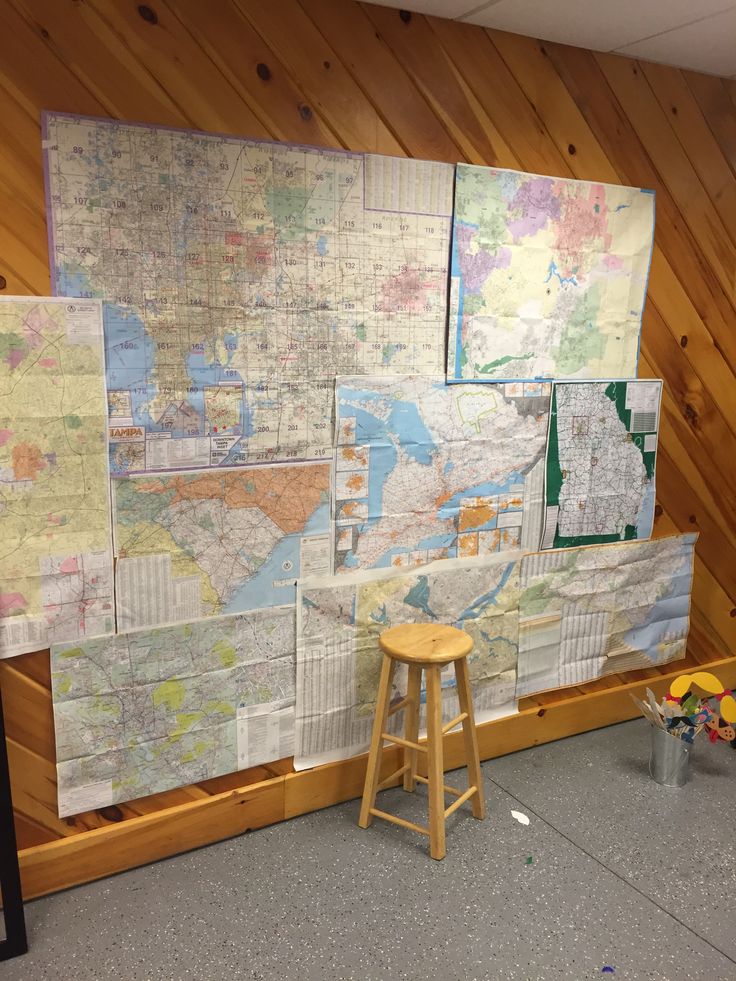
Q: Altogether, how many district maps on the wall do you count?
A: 9